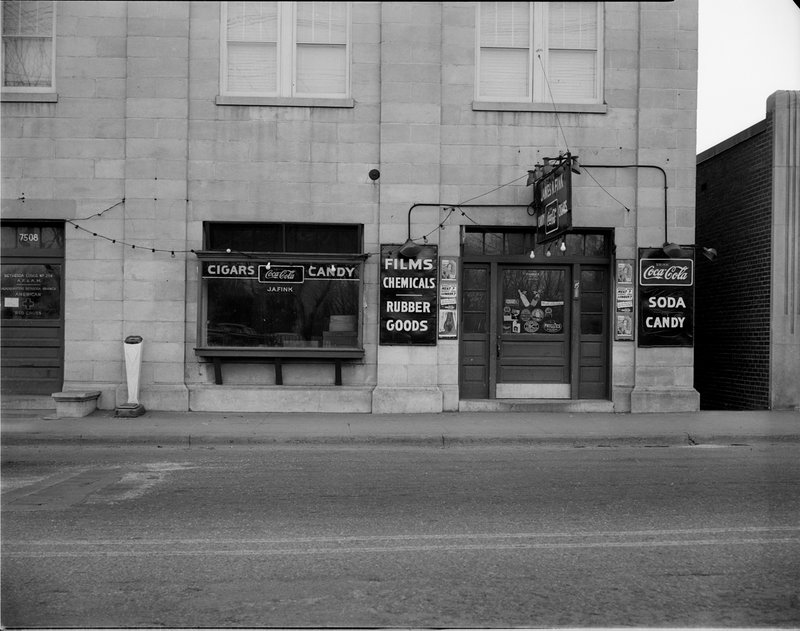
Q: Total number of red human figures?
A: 0